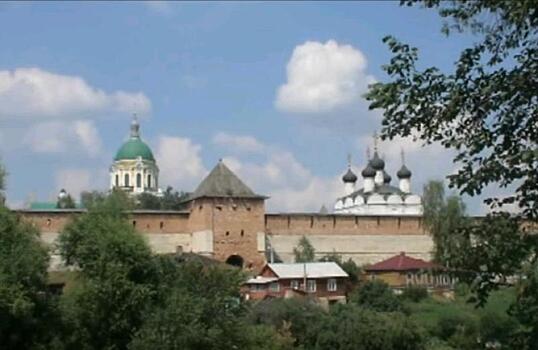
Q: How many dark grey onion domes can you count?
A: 5